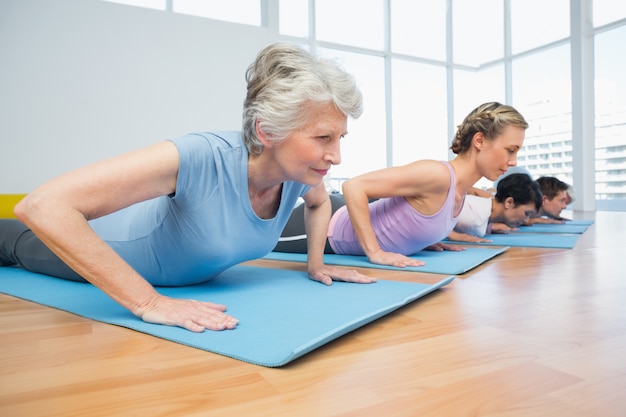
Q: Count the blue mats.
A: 5